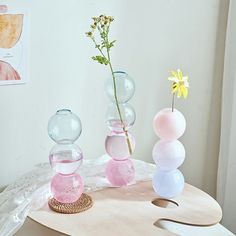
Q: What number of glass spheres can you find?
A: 10